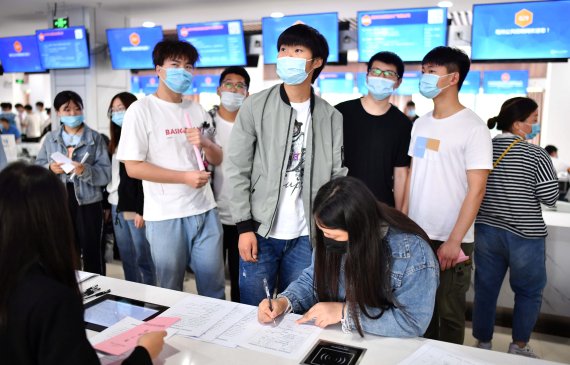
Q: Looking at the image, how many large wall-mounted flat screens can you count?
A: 7